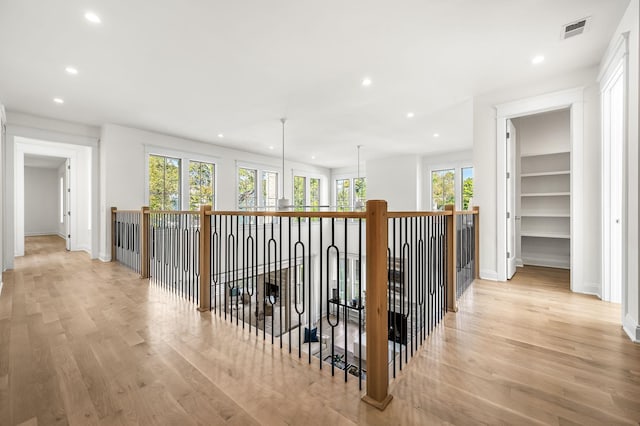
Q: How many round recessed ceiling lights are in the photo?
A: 10